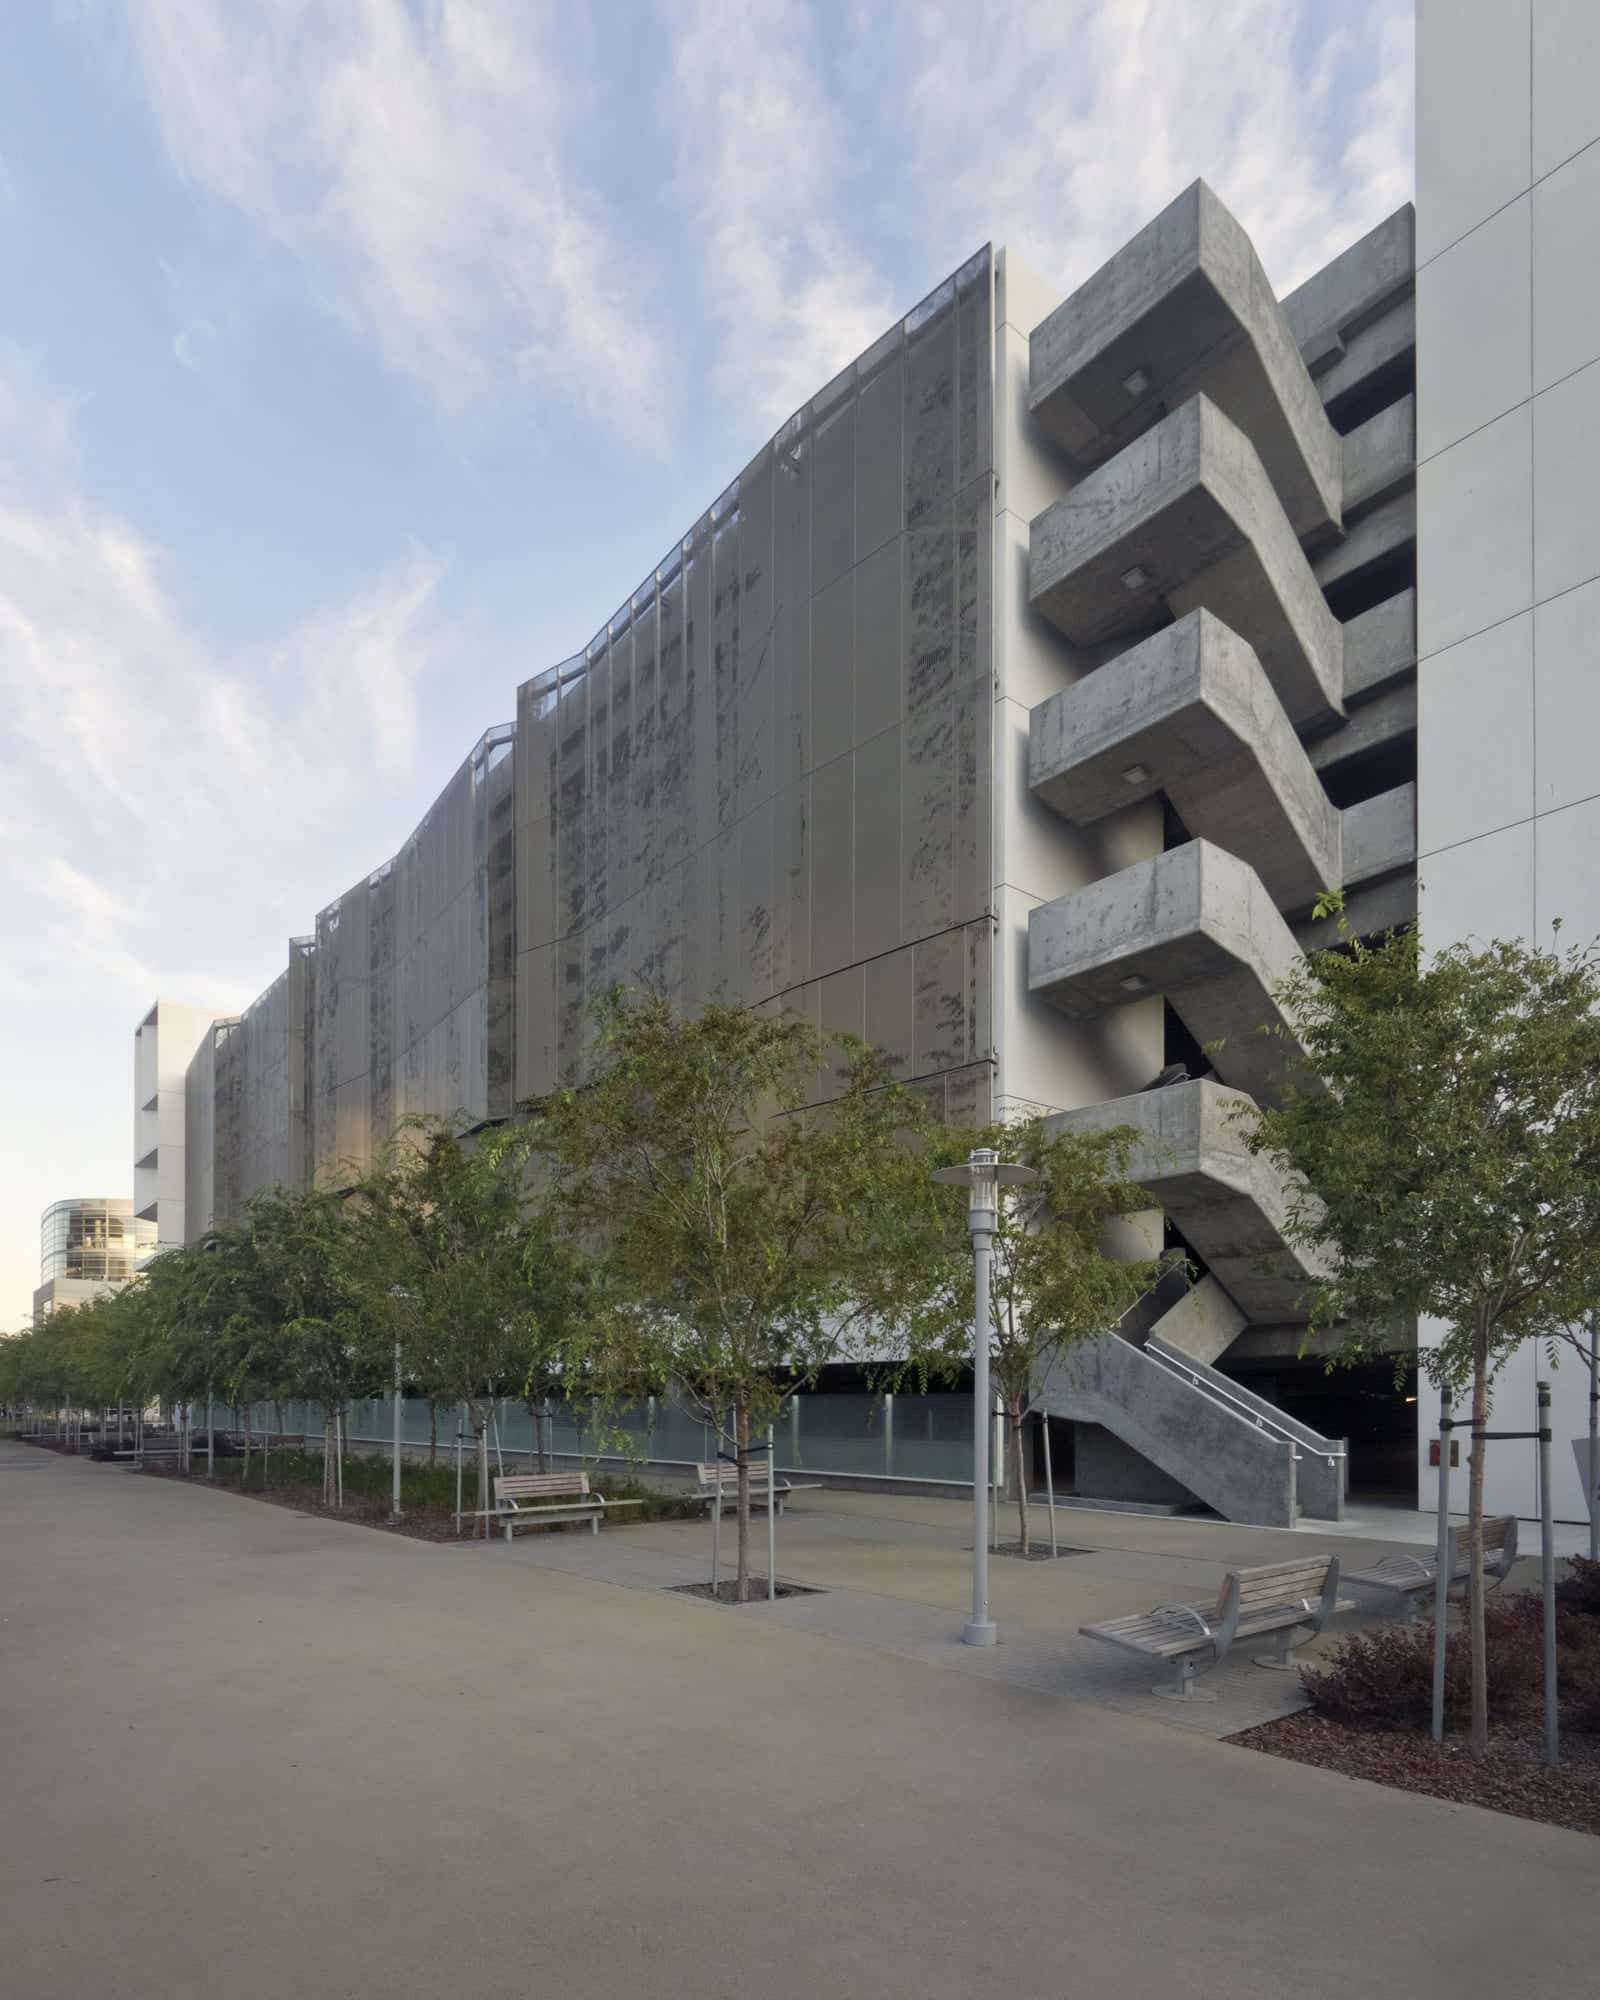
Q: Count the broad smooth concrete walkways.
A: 1